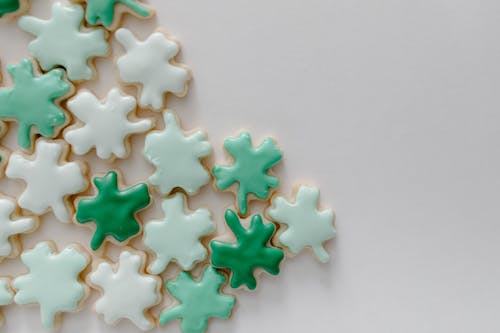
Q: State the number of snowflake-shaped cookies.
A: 0